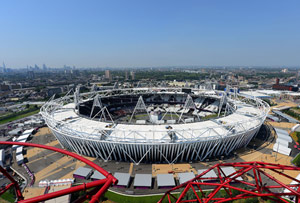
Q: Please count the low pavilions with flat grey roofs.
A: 8